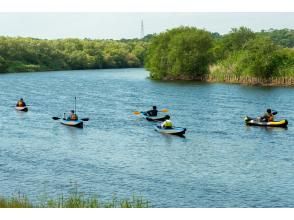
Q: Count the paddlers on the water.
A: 5